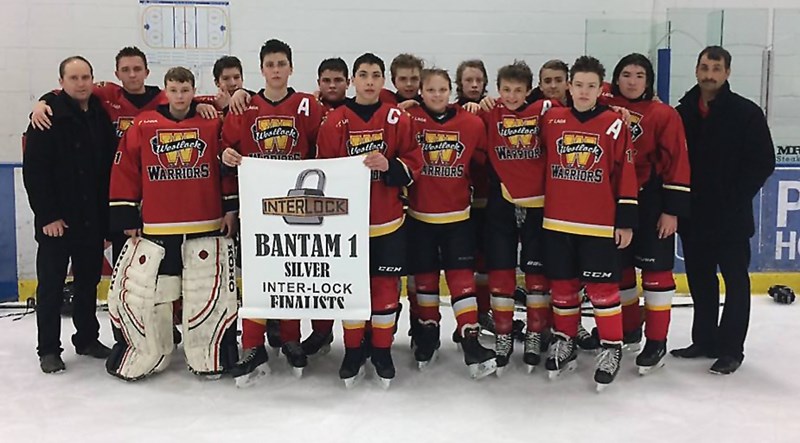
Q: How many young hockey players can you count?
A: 13